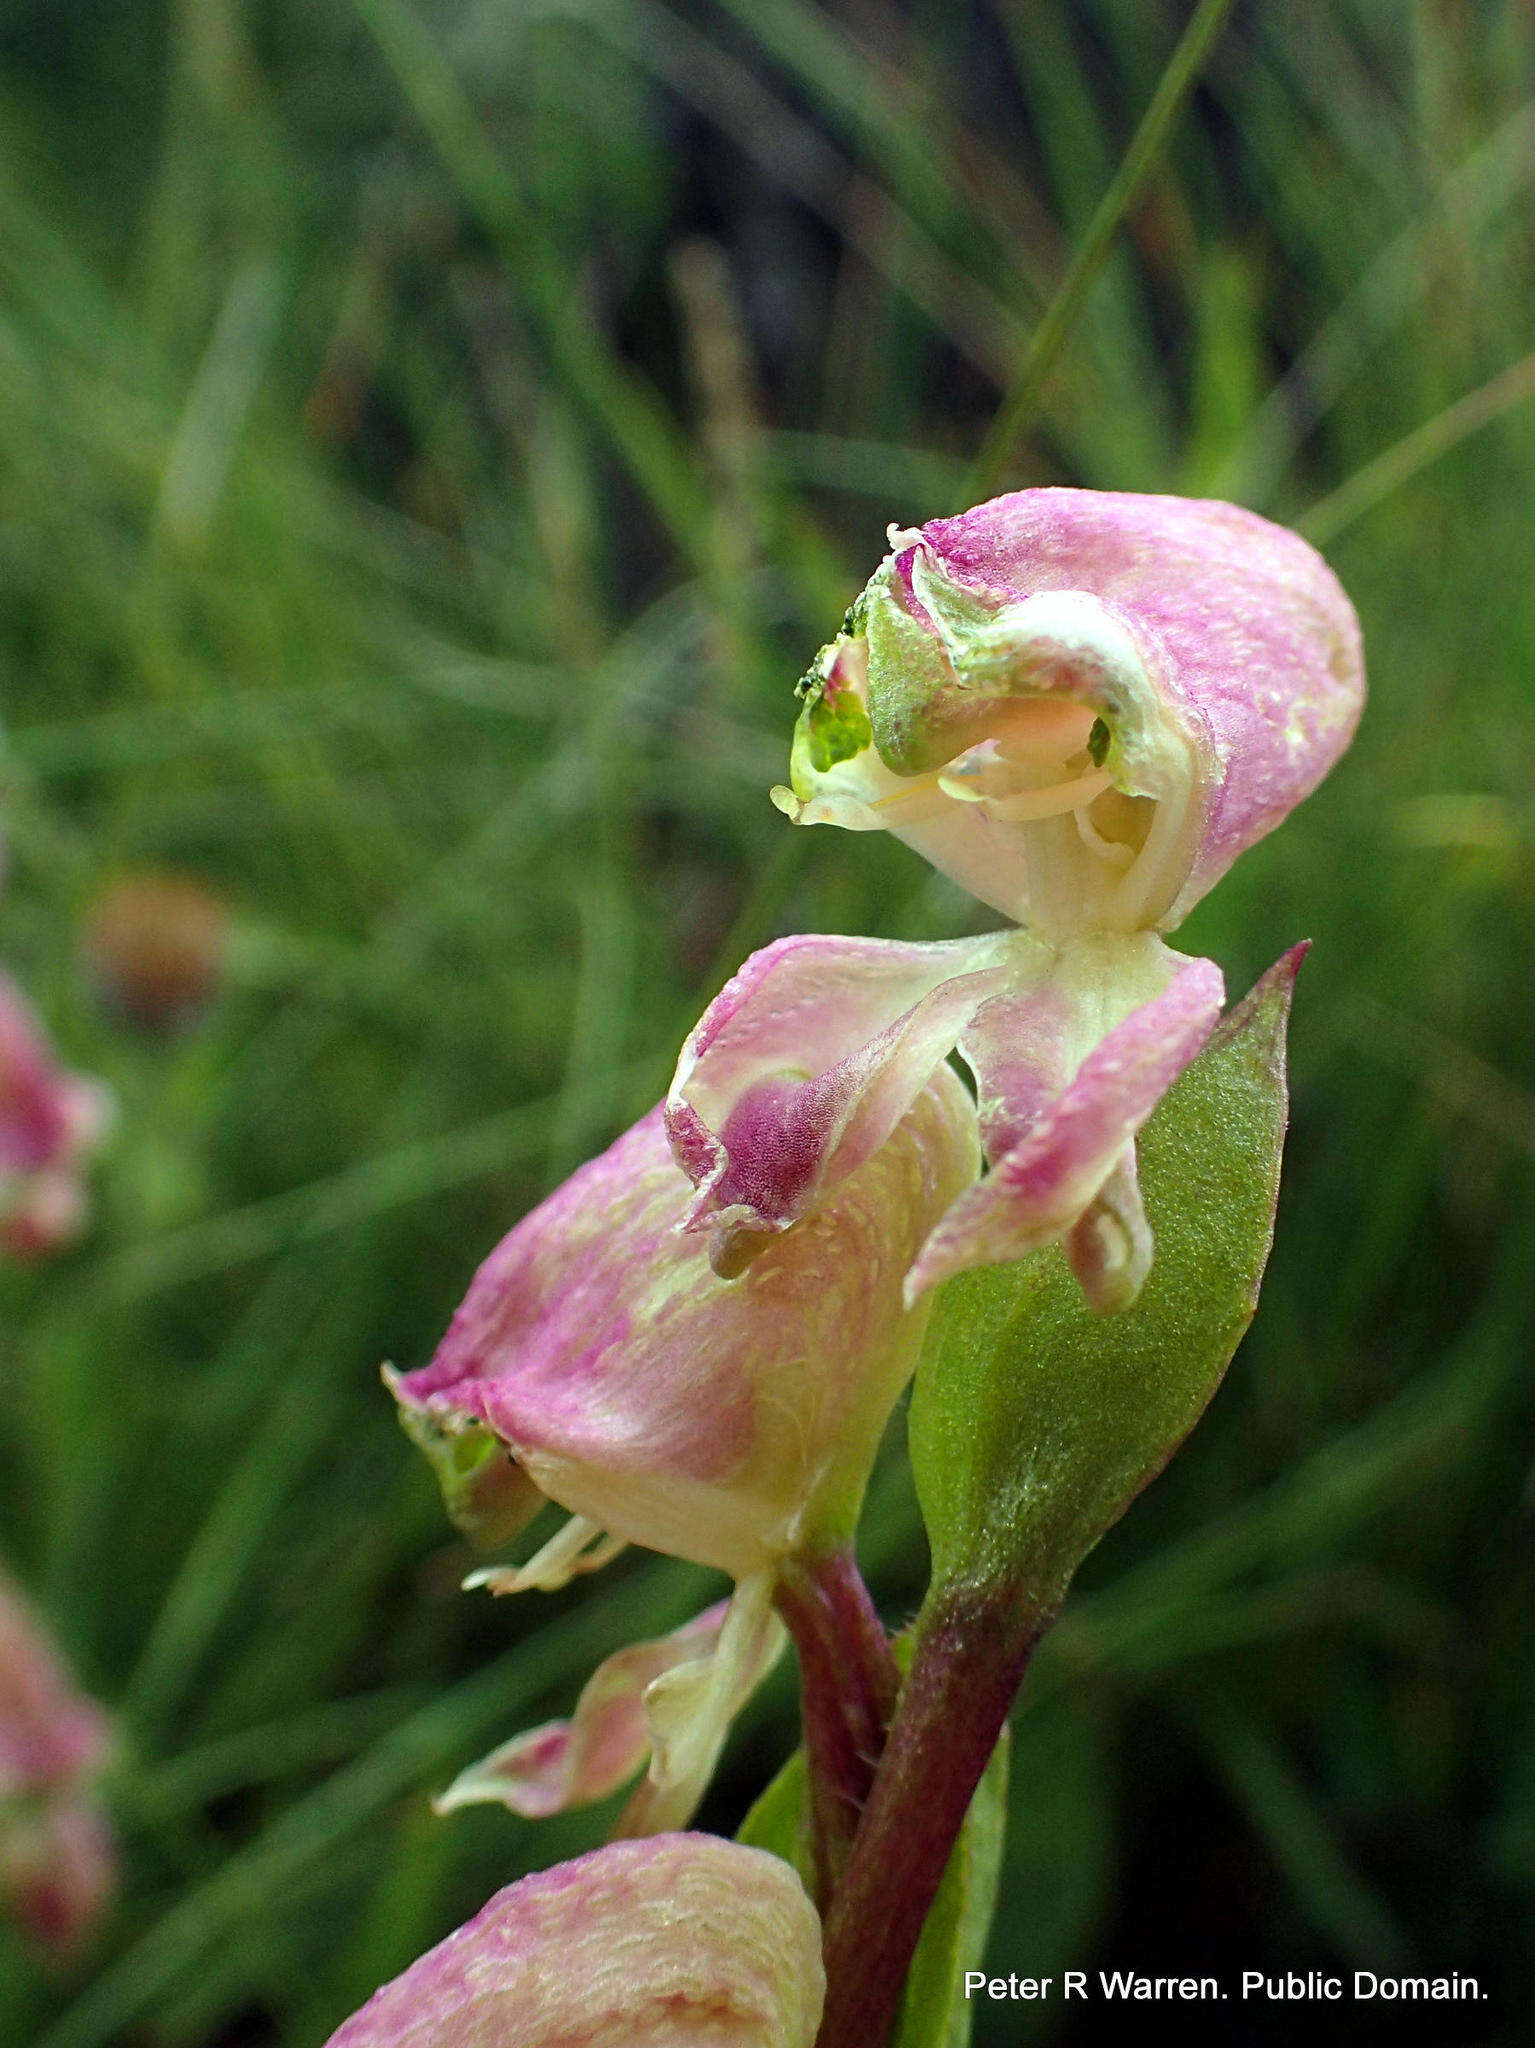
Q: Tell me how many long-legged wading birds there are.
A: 0